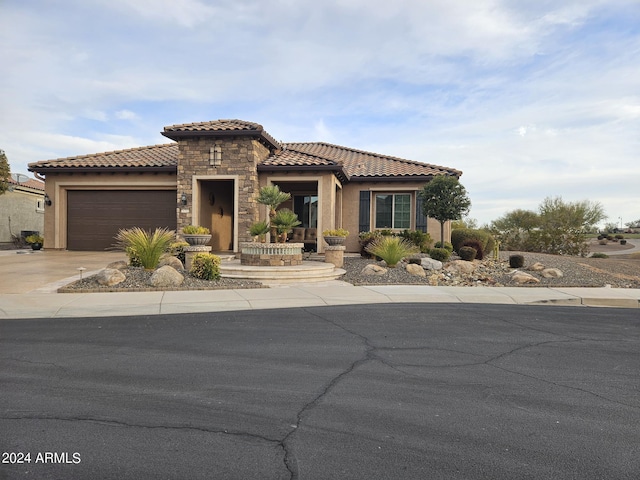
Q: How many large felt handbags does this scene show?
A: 0